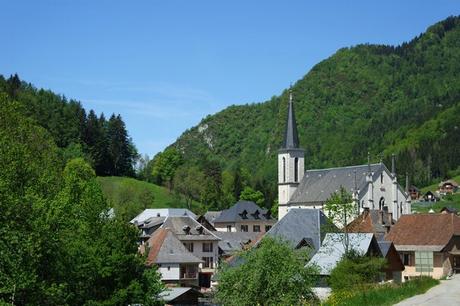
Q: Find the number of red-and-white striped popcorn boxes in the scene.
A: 0